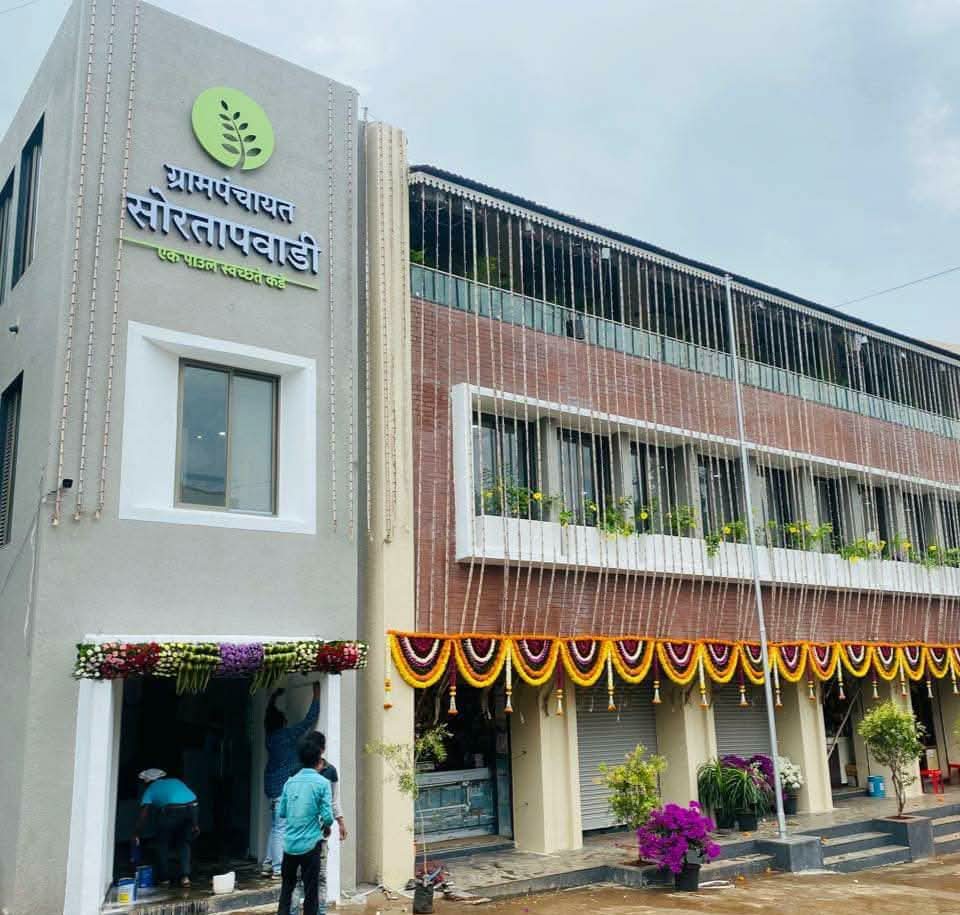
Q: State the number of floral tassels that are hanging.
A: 15